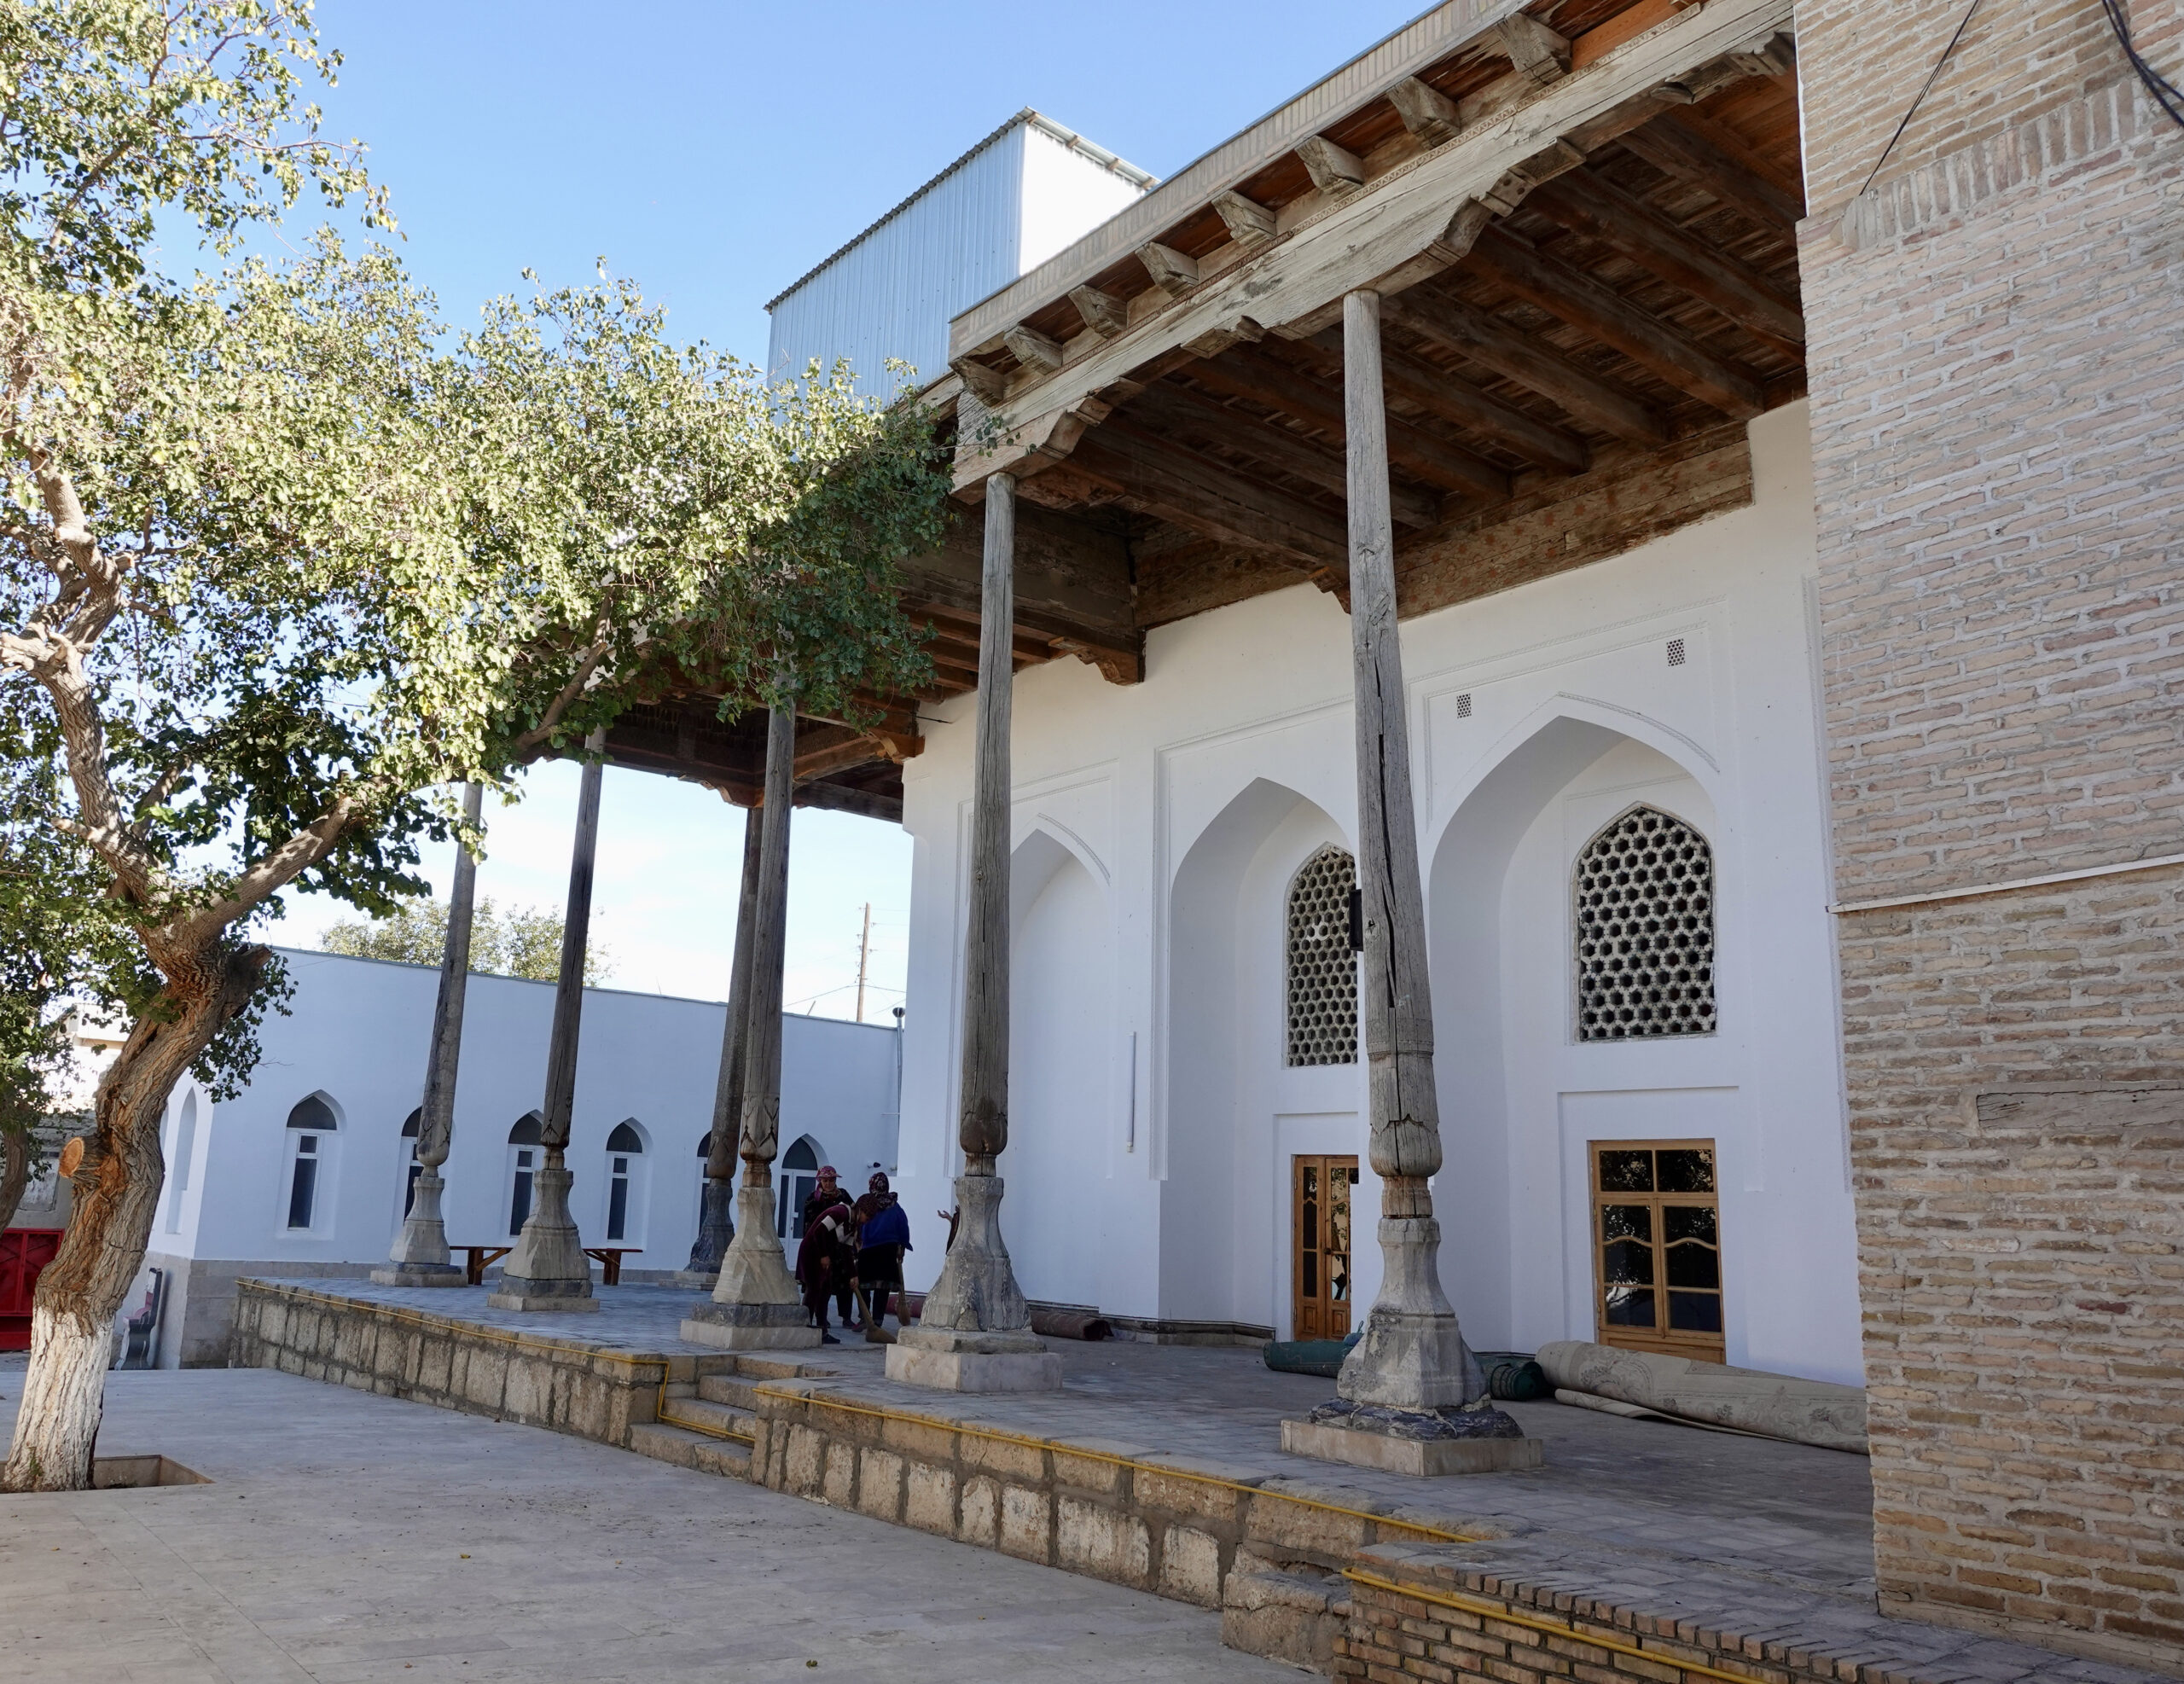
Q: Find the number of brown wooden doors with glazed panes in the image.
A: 2